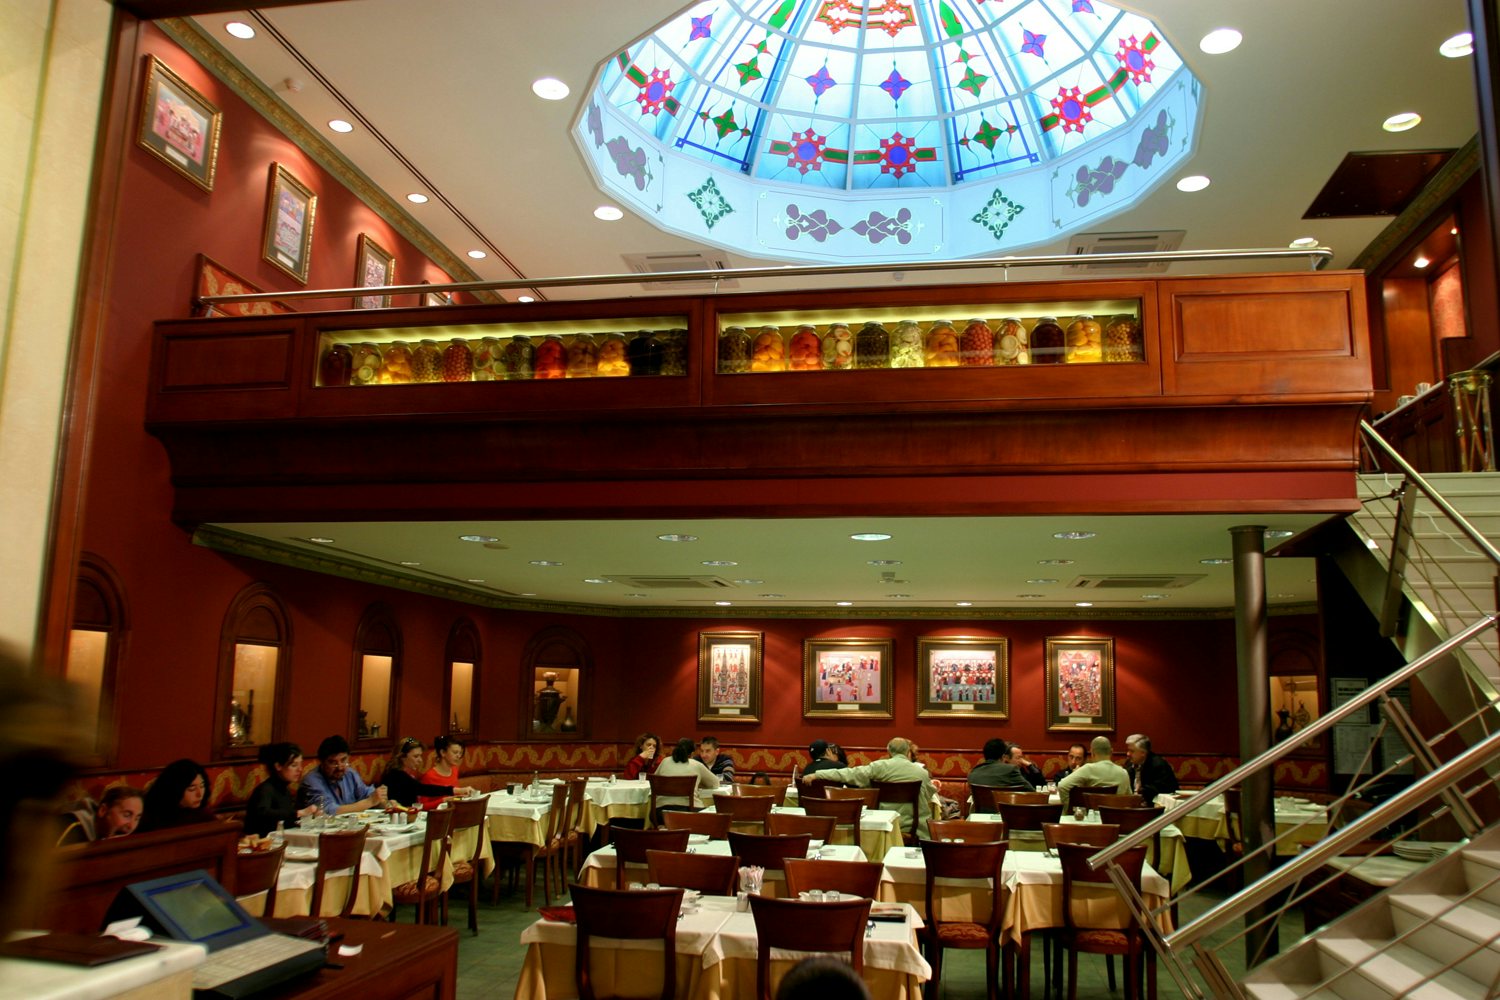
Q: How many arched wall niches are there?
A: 6